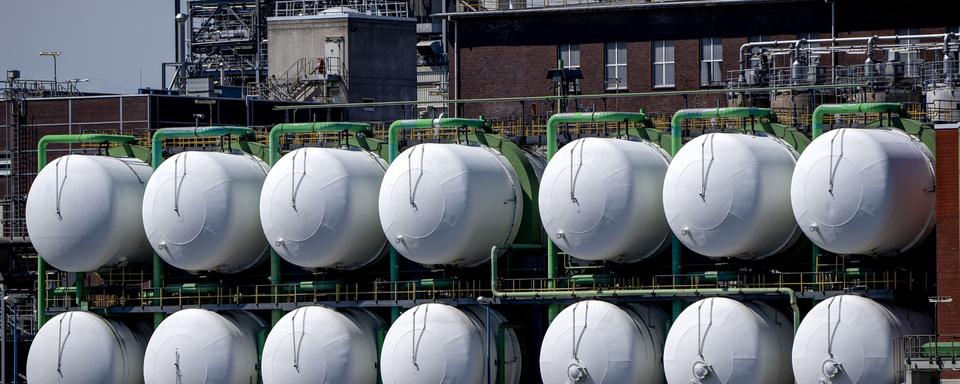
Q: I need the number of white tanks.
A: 14